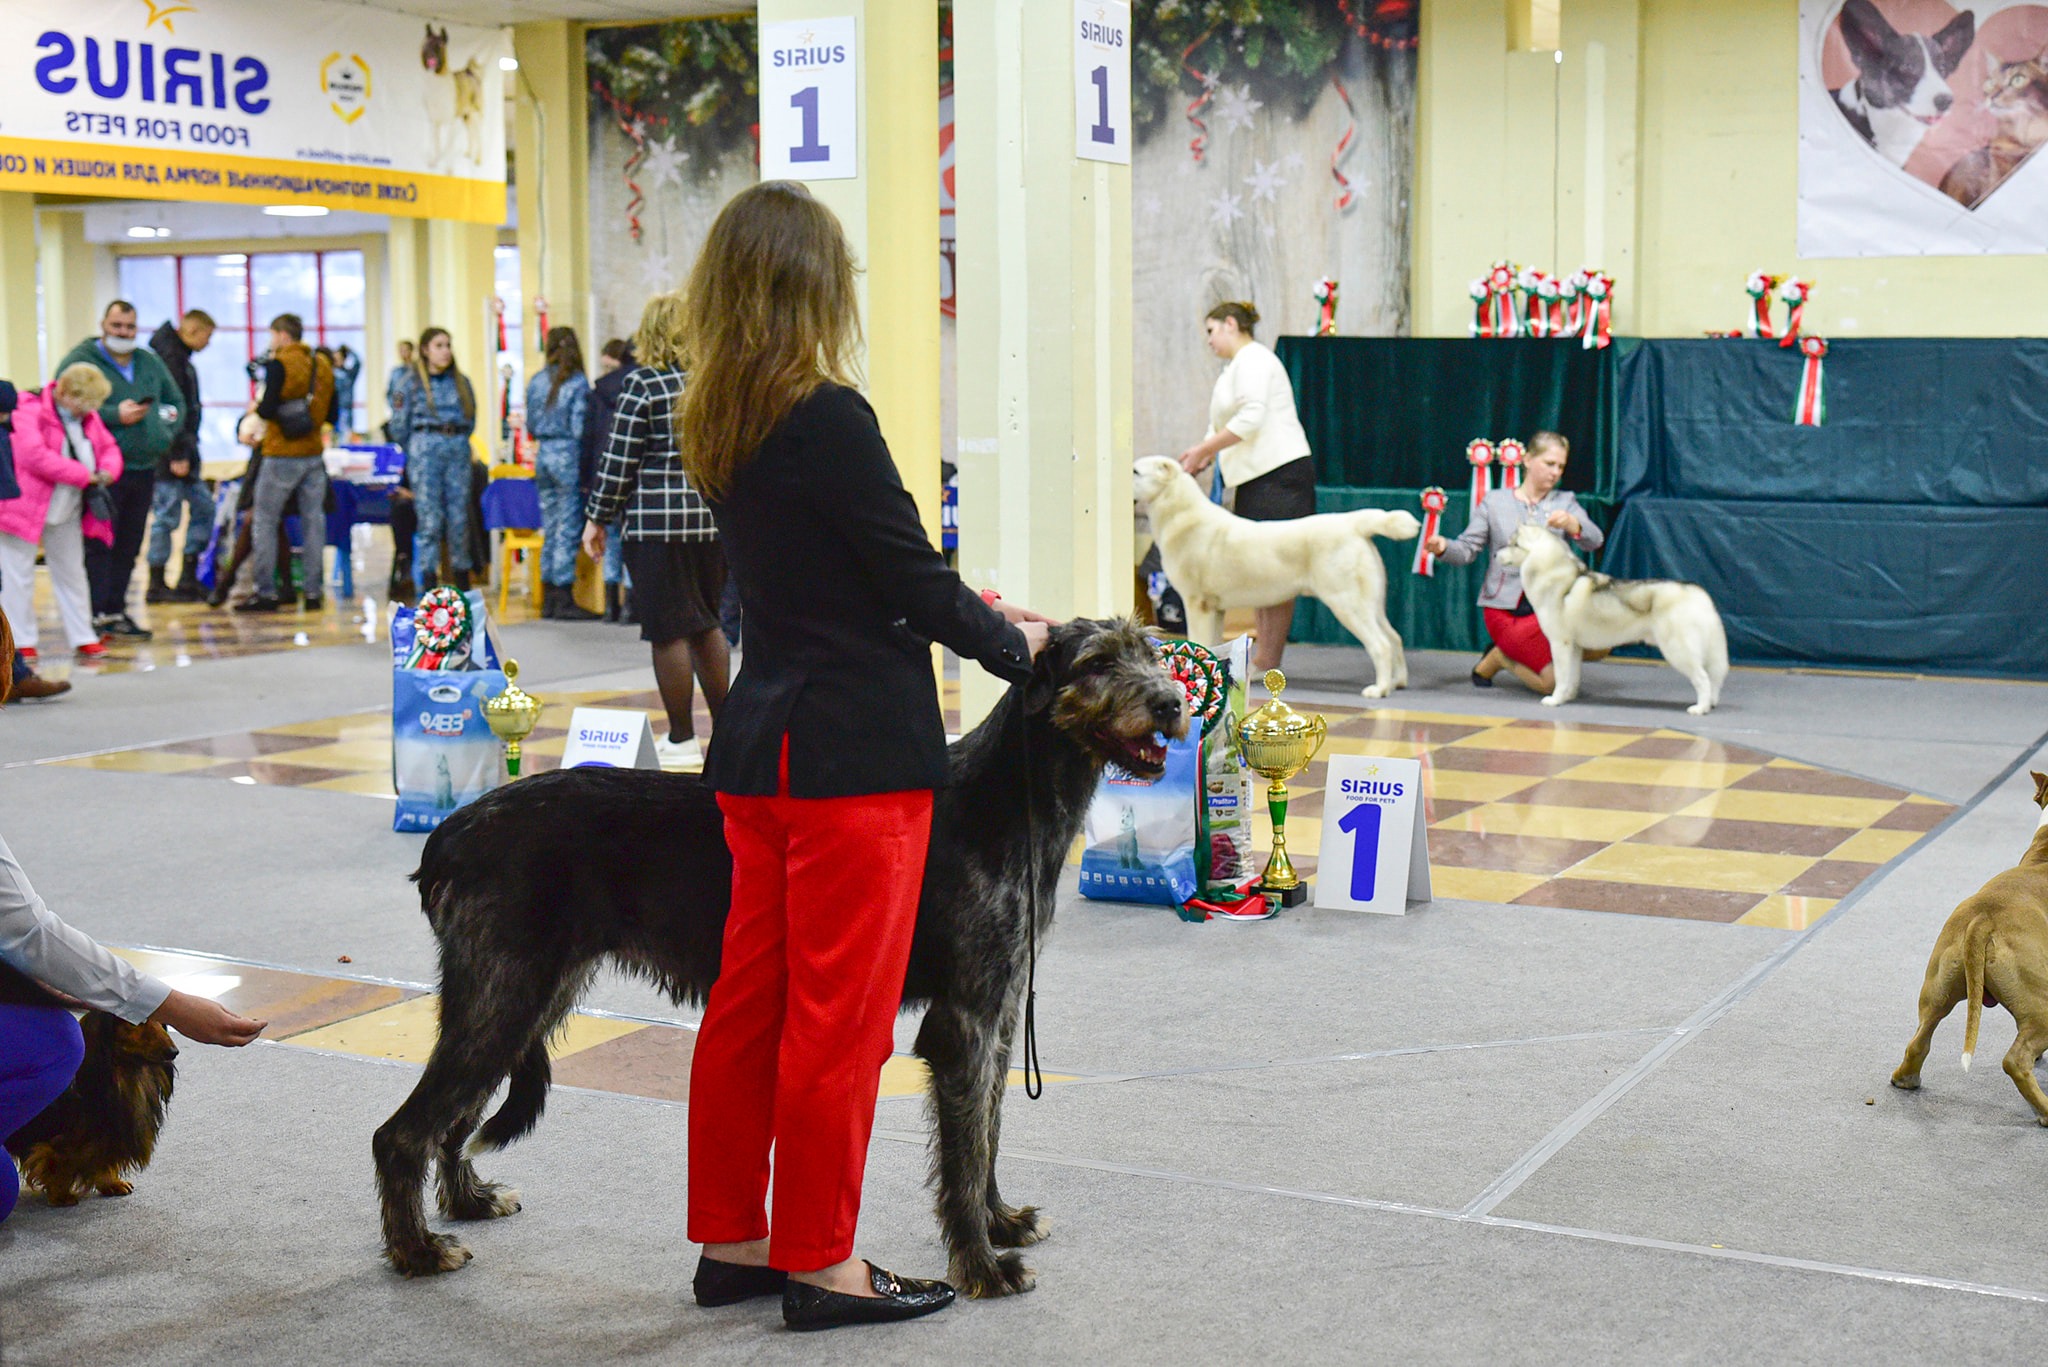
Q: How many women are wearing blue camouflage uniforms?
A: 2